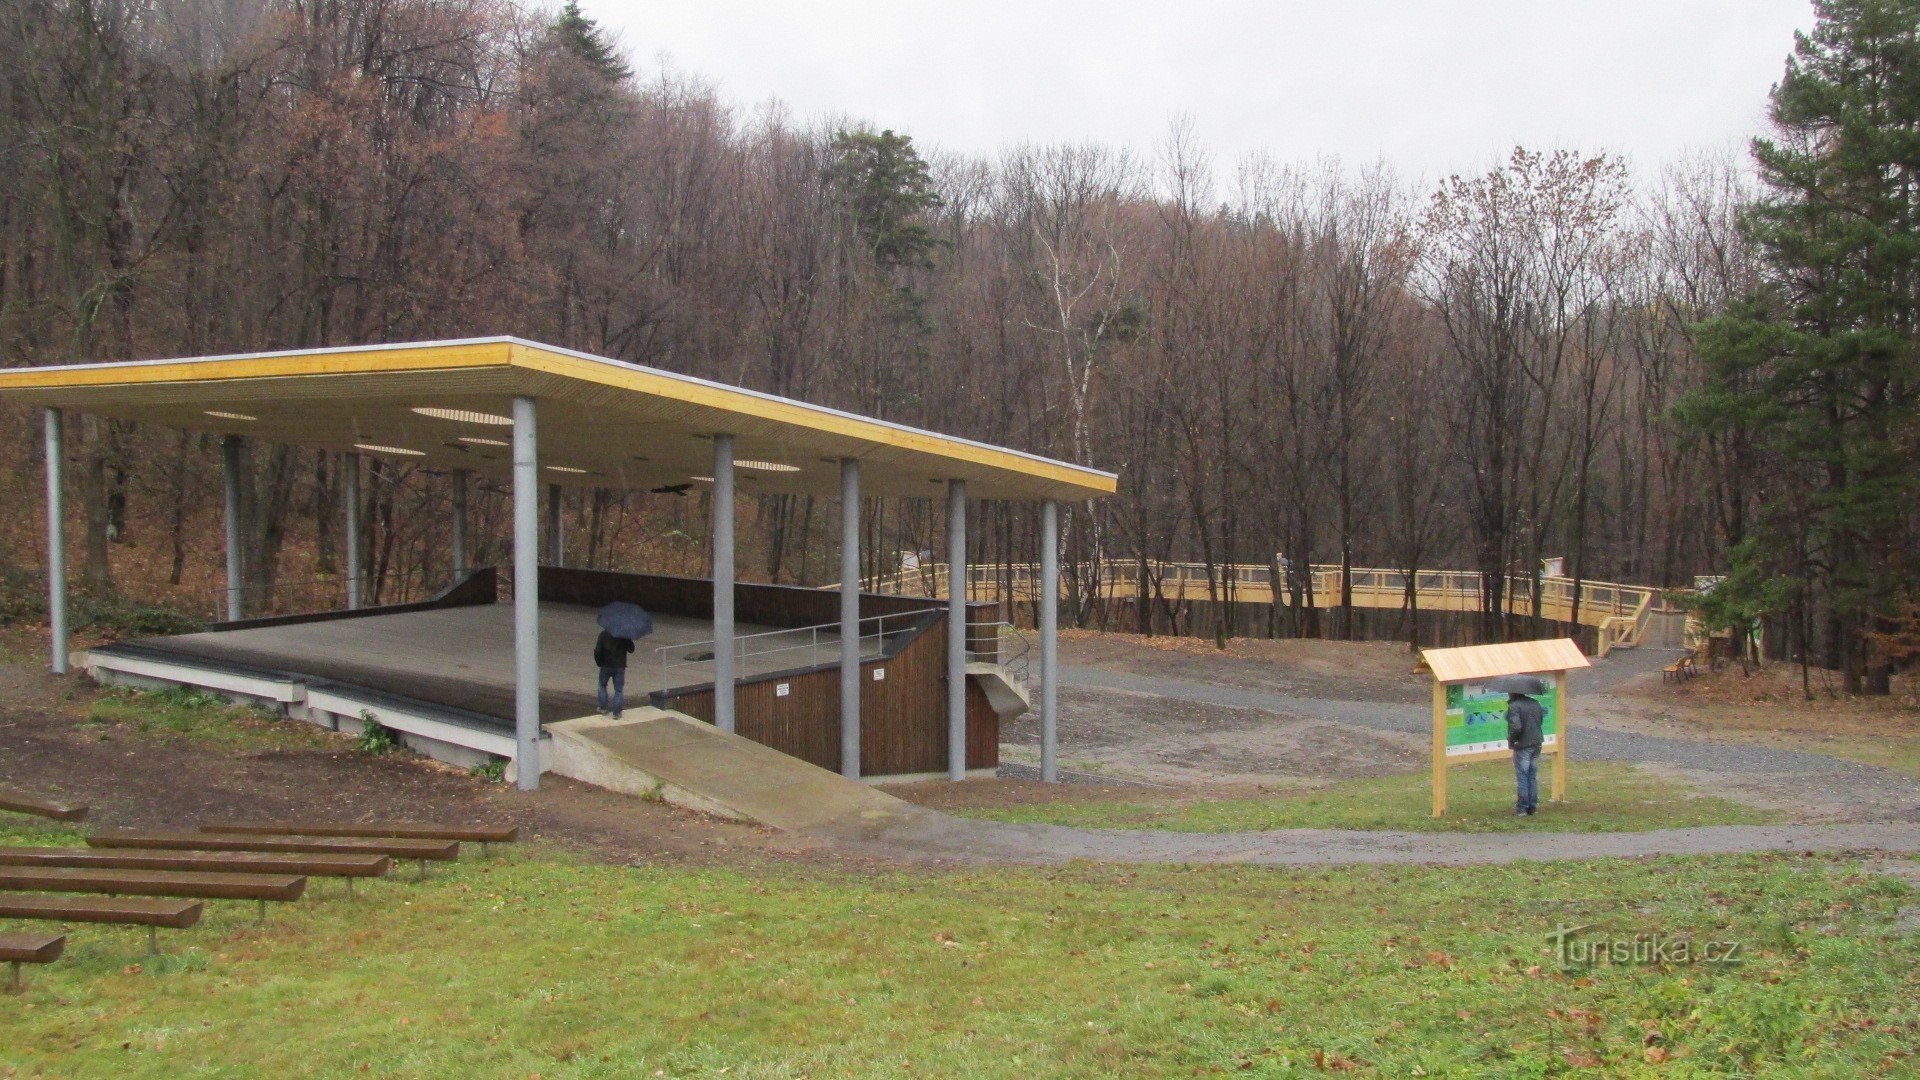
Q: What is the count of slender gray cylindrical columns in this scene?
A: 10